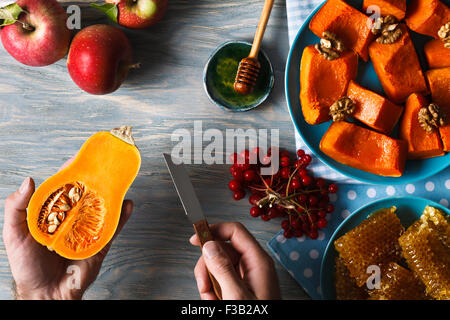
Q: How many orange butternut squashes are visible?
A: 1